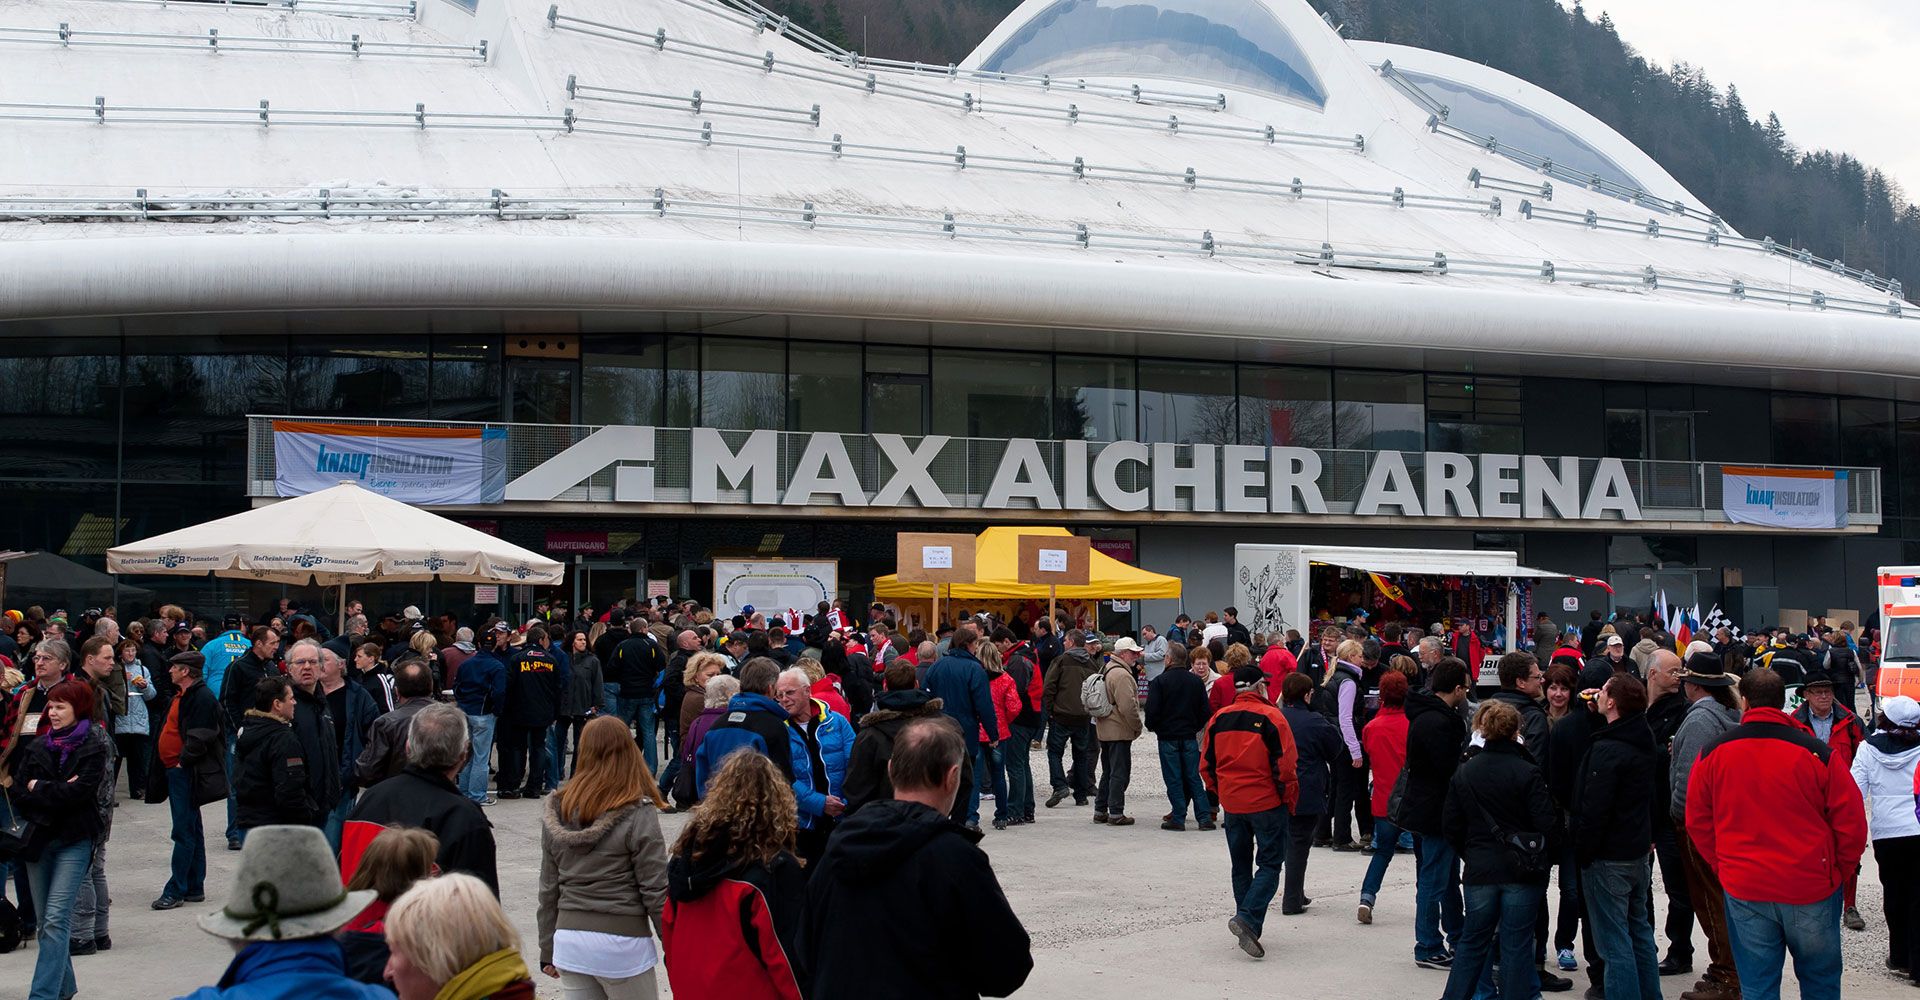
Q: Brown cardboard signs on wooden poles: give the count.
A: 2